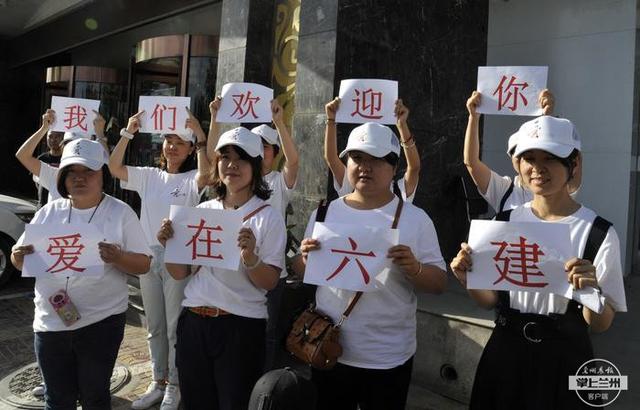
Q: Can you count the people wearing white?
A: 9